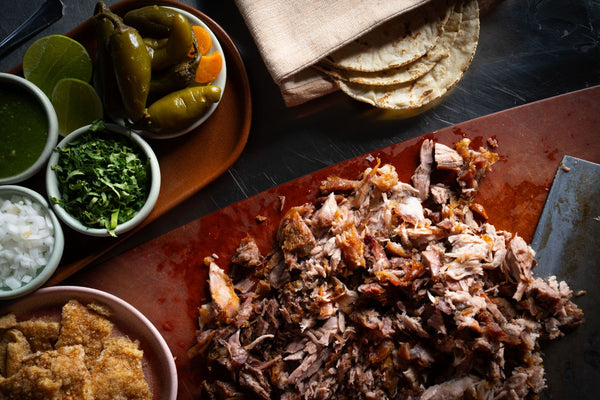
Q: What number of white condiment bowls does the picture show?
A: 4